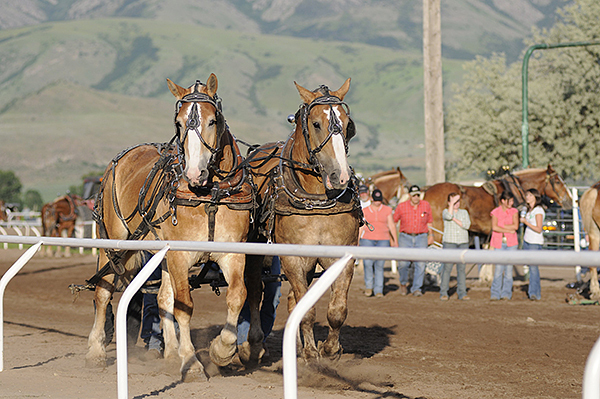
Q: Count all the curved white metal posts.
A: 4